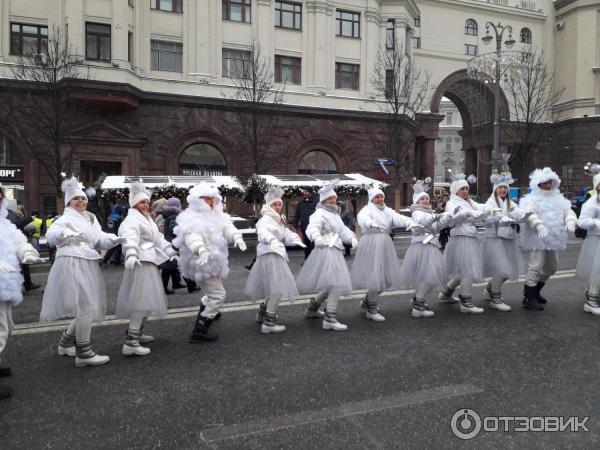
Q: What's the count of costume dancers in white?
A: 12